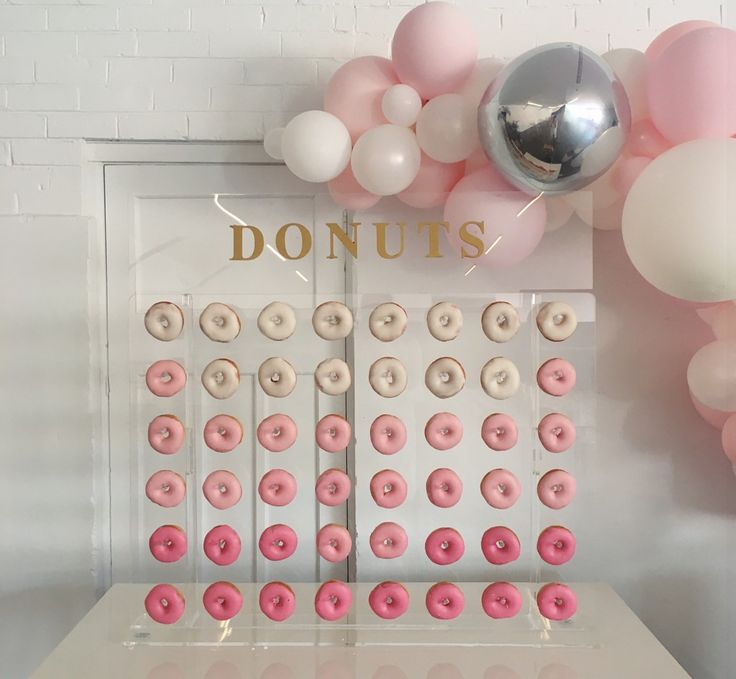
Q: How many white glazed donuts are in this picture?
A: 14